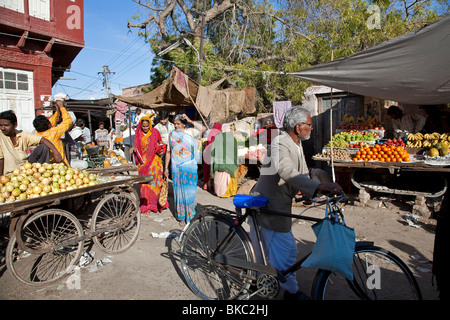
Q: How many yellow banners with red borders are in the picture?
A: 0